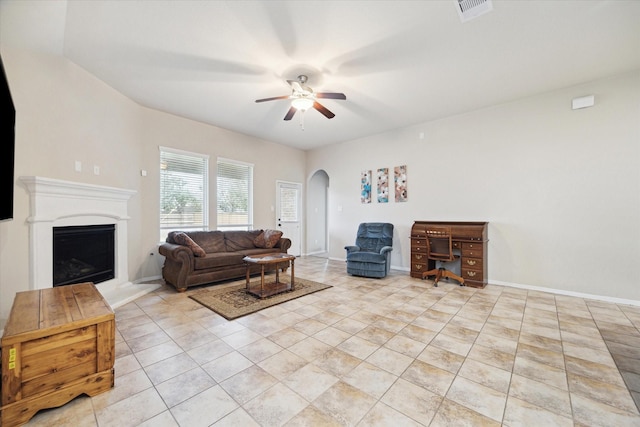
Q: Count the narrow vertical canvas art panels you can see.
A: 3